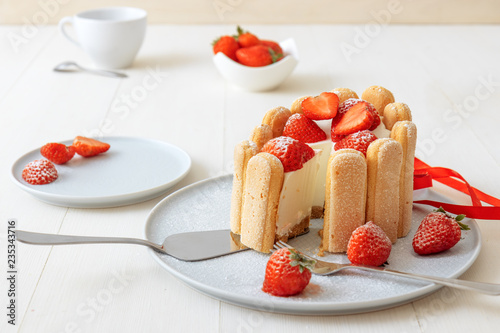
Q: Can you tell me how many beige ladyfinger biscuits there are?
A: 11